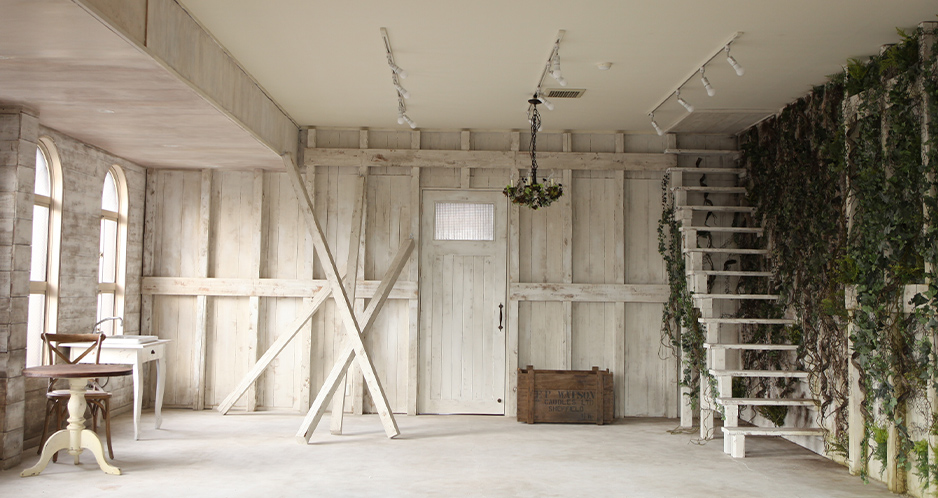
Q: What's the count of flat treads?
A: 13